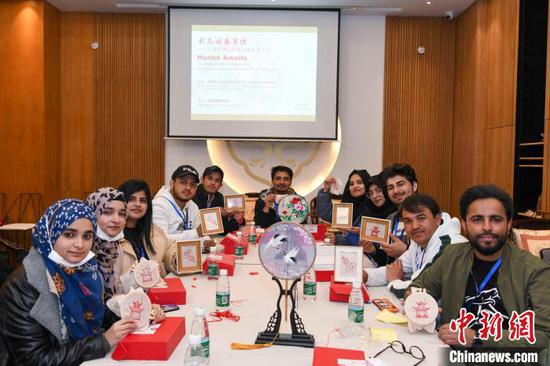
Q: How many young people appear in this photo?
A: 11